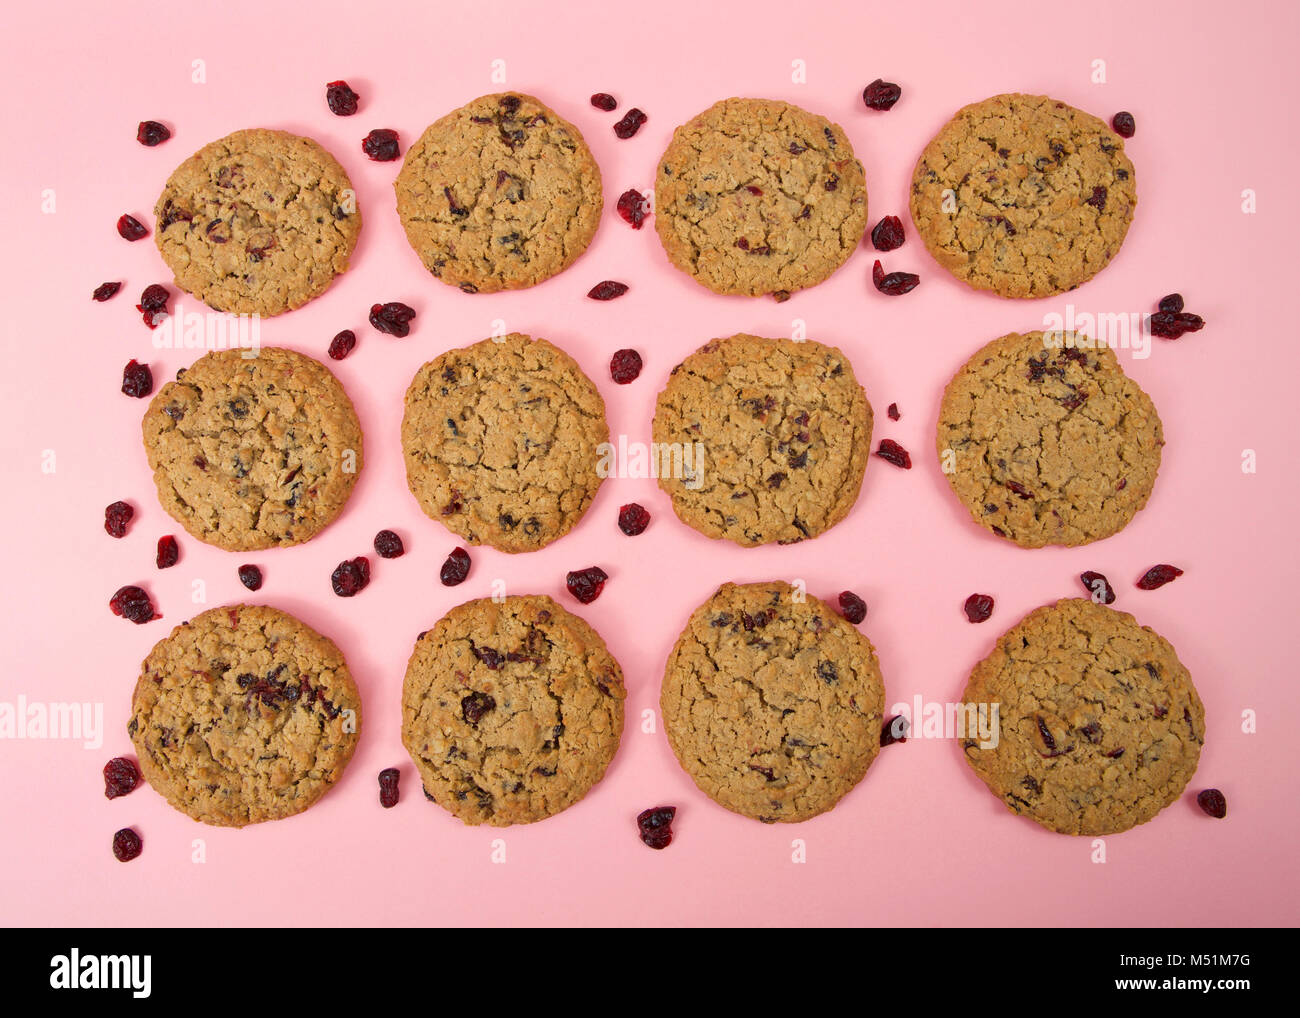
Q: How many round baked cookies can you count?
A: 12